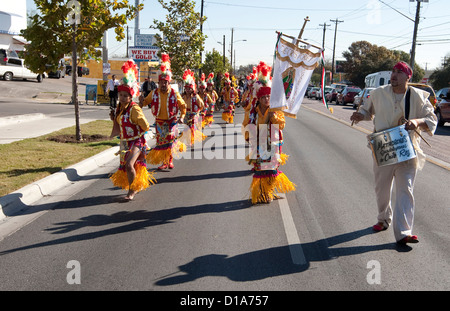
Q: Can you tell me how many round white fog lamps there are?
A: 0